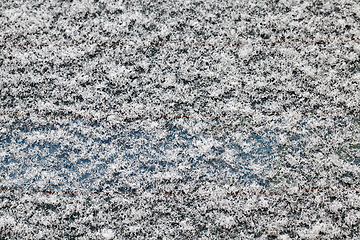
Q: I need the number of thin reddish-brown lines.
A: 3